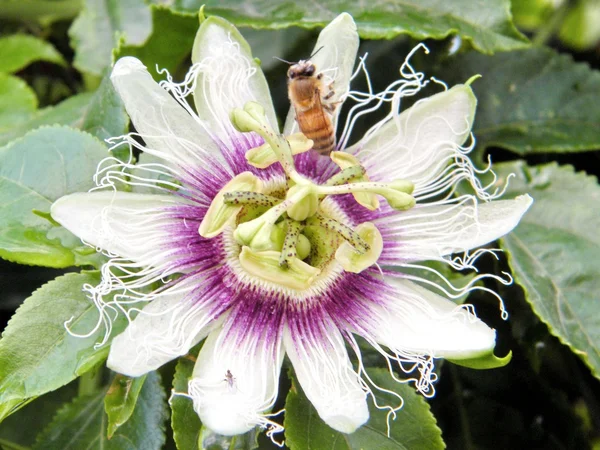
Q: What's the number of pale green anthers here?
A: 5